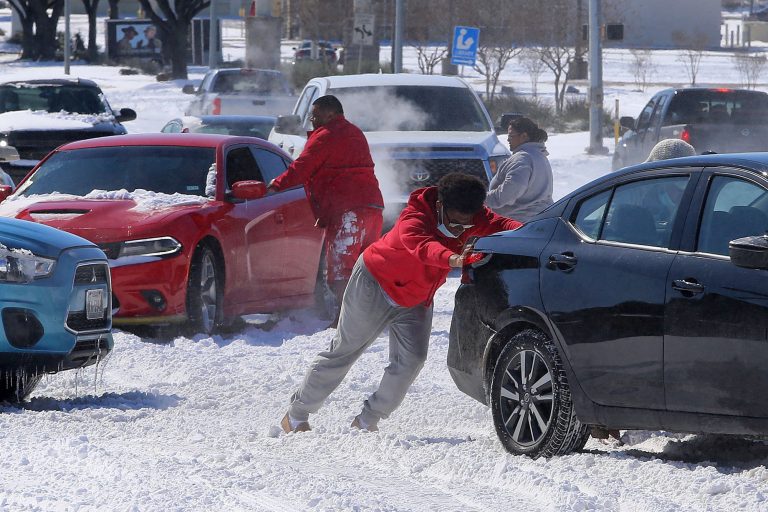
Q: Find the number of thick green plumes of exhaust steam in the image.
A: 0